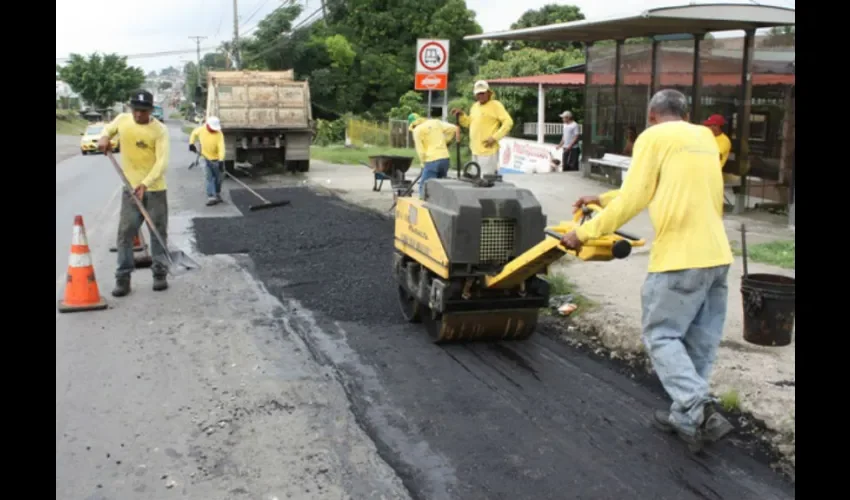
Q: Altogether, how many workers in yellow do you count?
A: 6